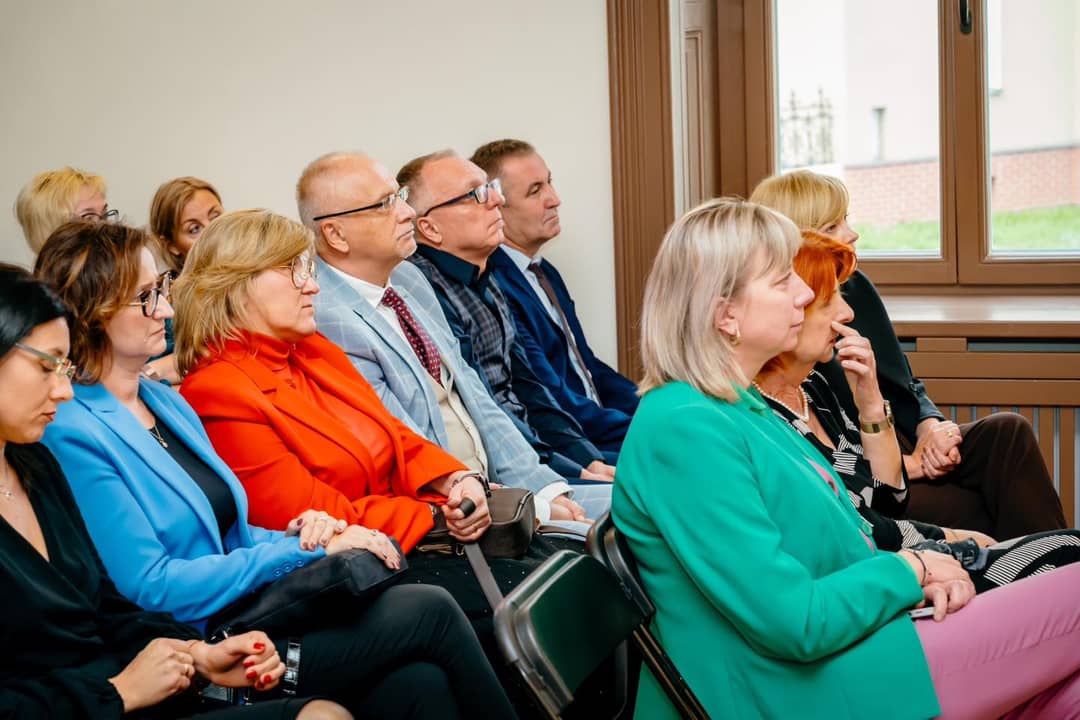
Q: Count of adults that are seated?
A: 11